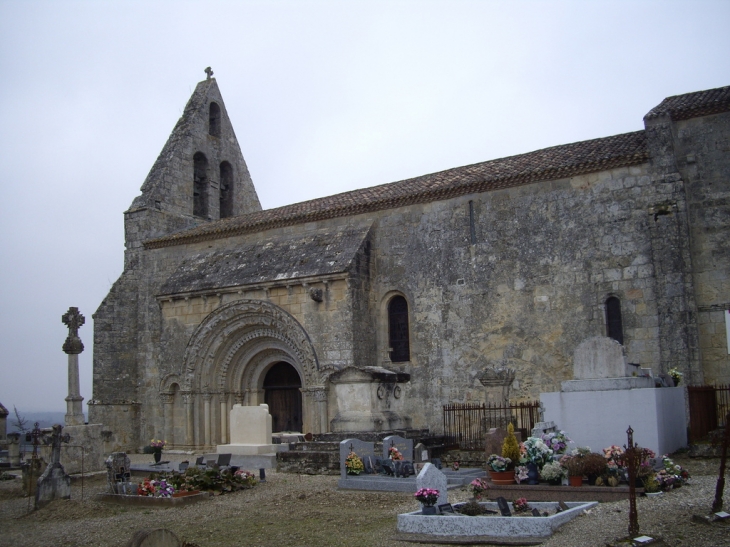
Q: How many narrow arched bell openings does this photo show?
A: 3